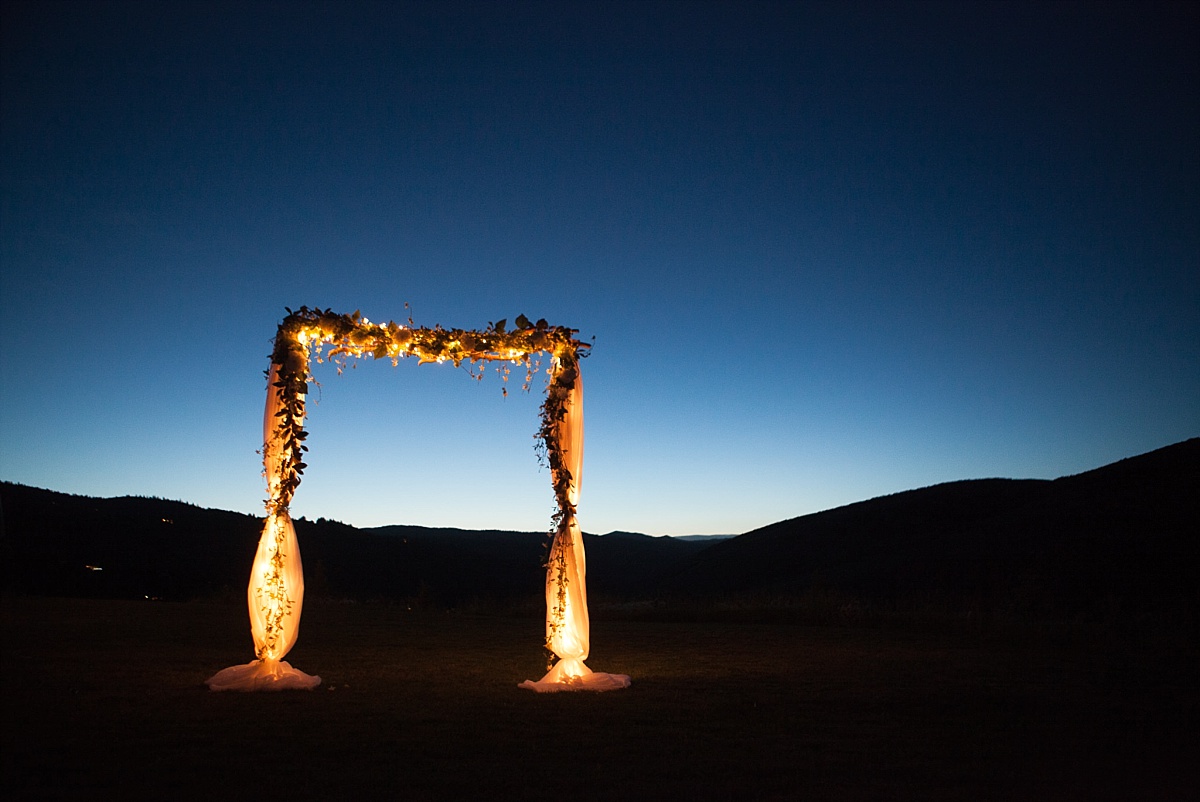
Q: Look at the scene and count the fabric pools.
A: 2